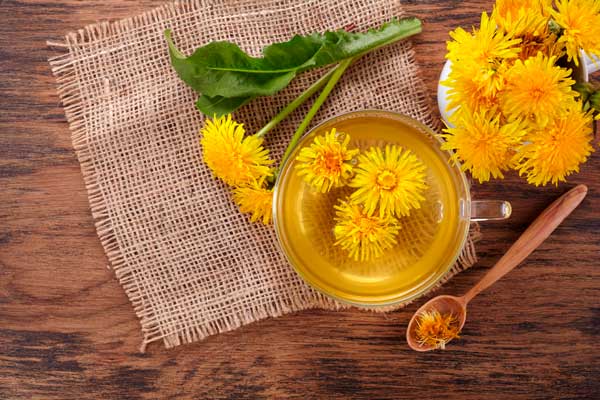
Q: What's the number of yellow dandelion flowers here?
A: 12